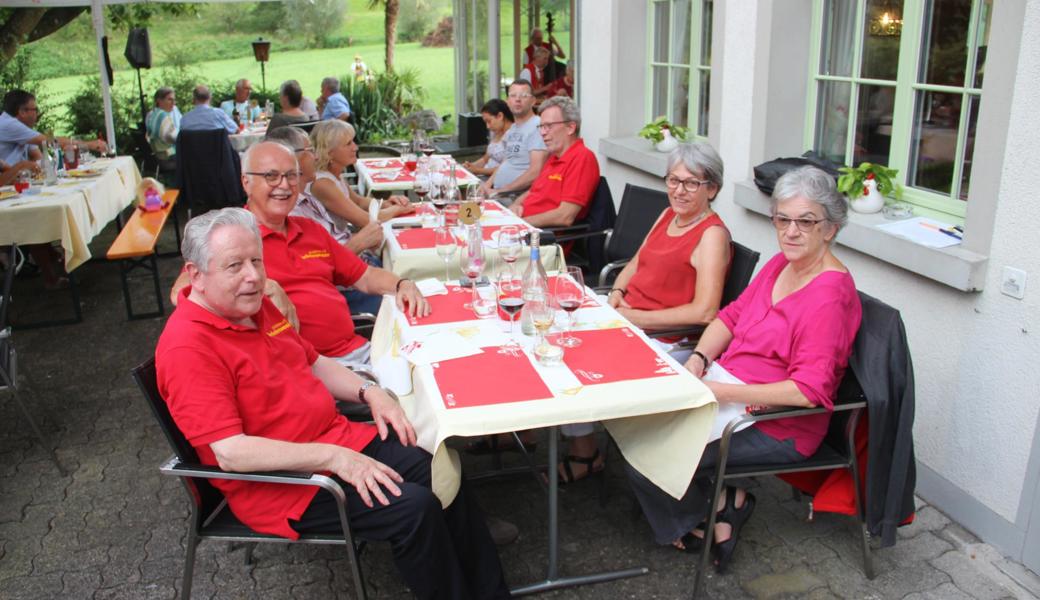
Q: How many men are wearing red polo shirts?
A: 3